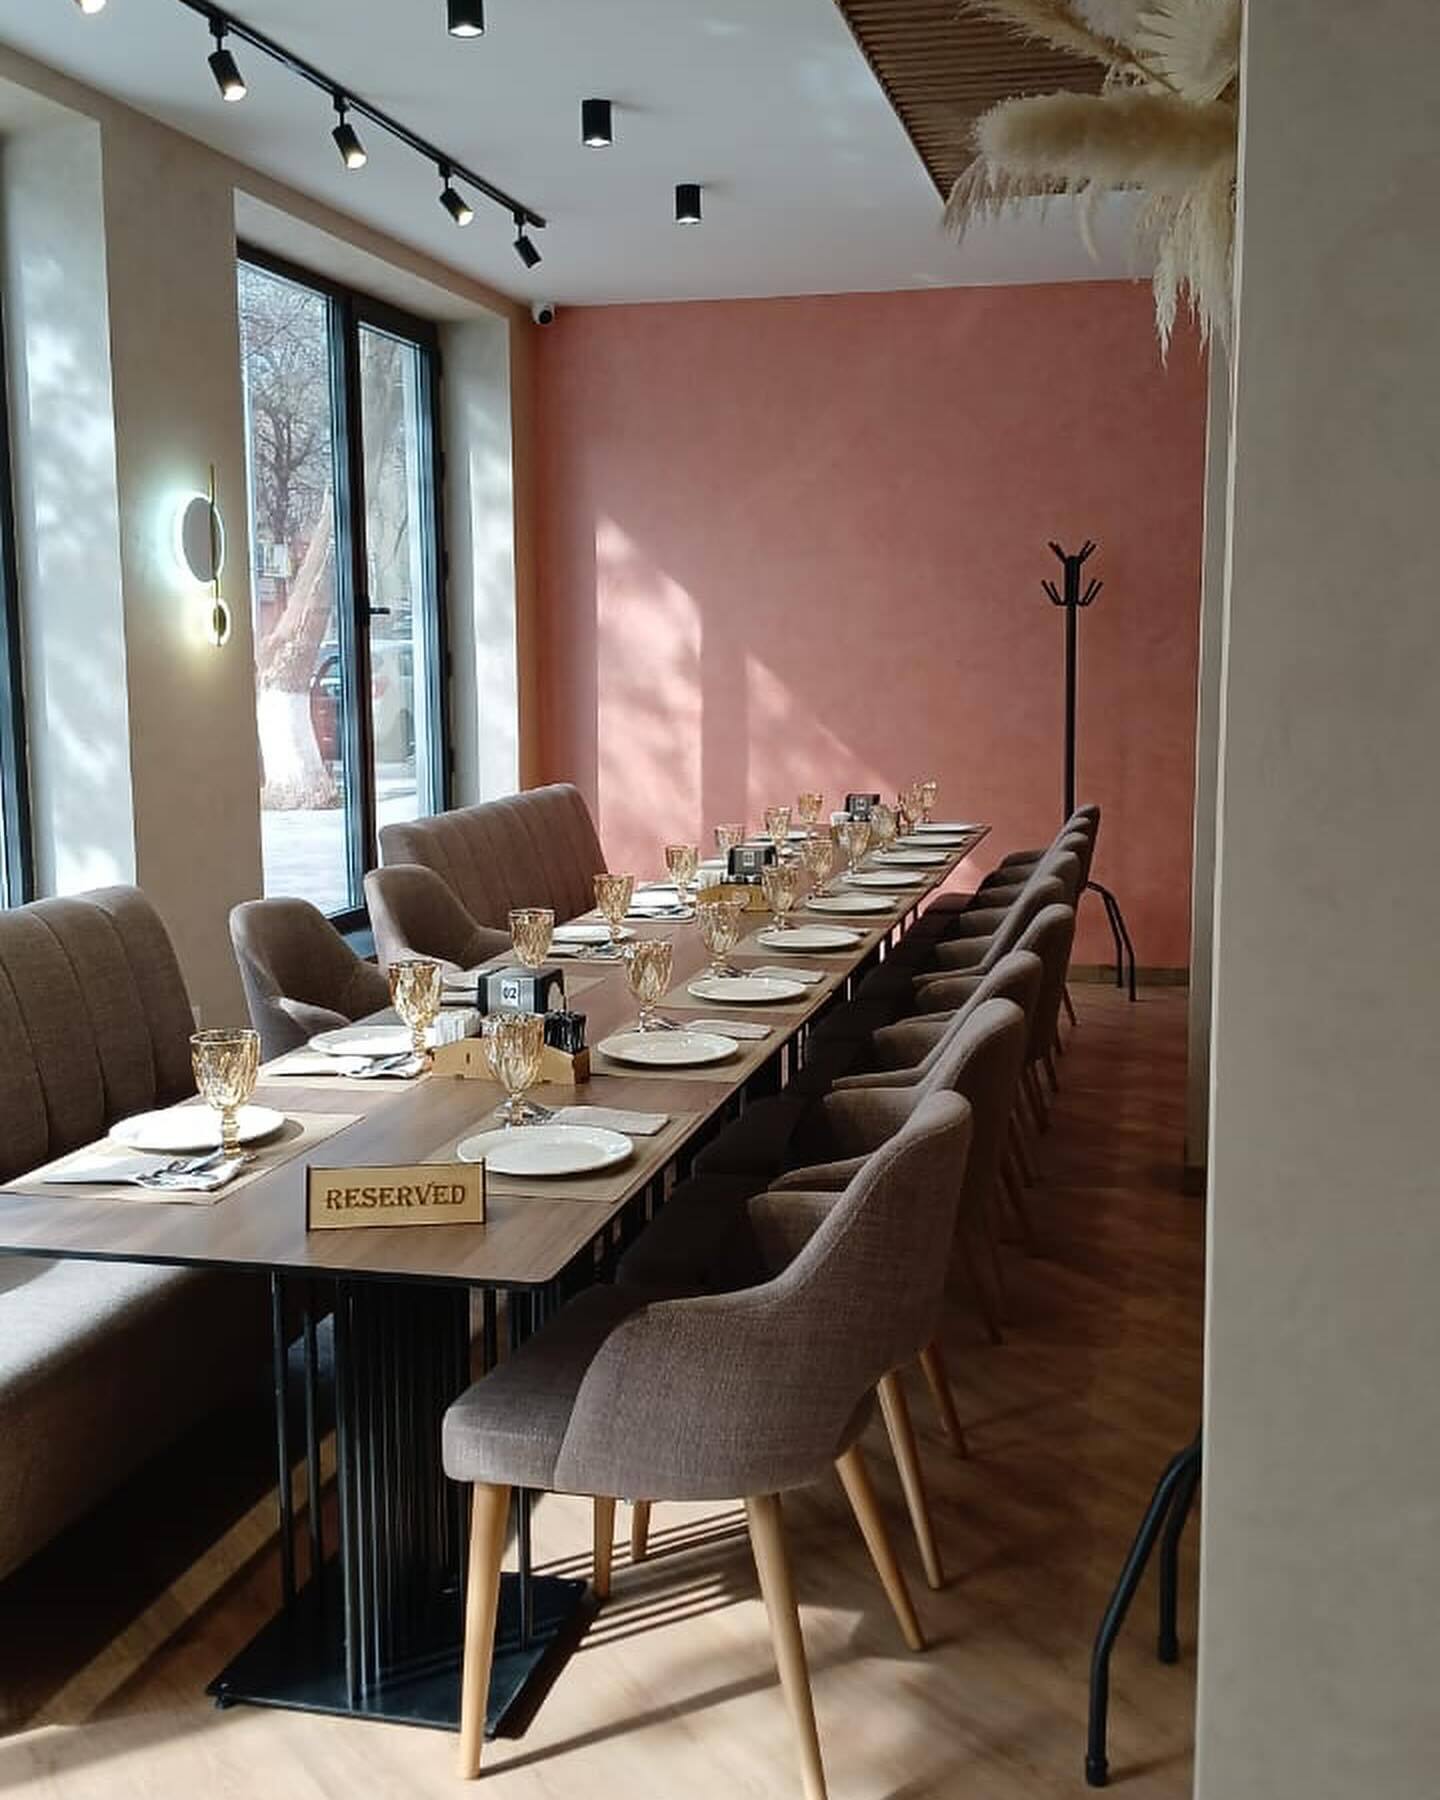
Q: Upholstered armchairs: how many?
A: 11